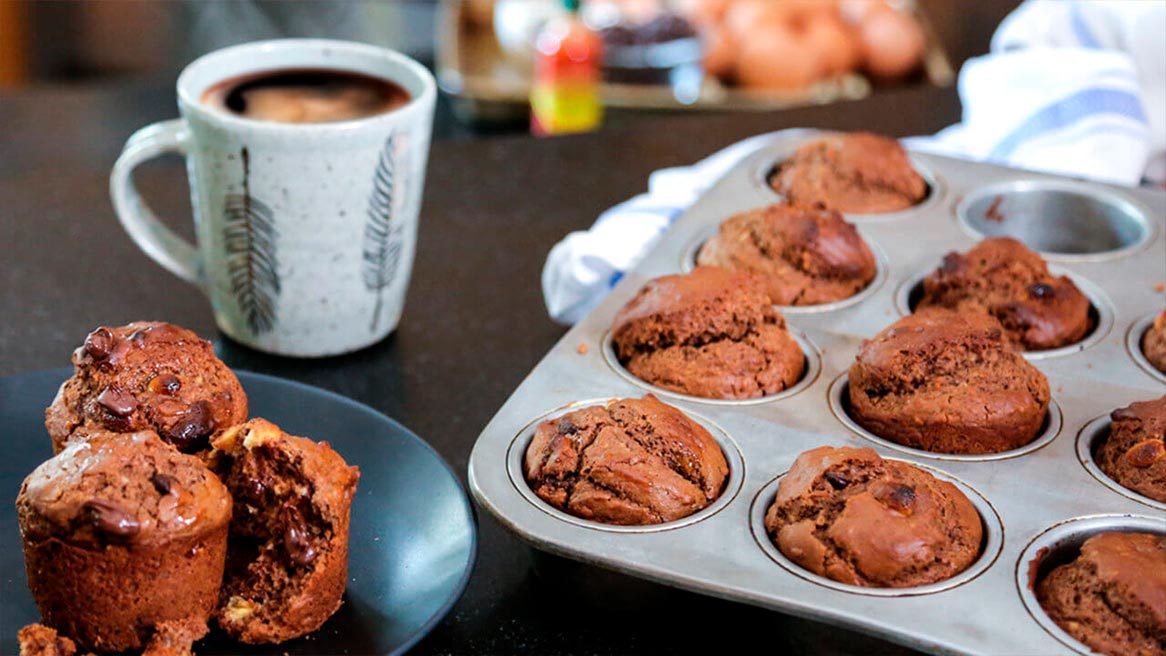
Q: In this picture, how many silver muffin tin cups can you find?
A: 11